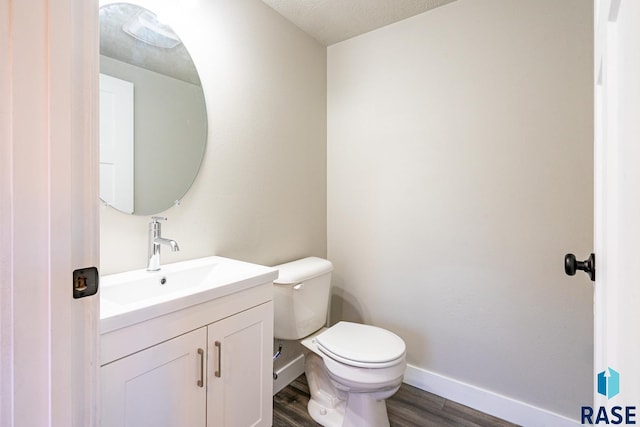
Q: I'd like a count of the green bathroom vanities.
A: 0